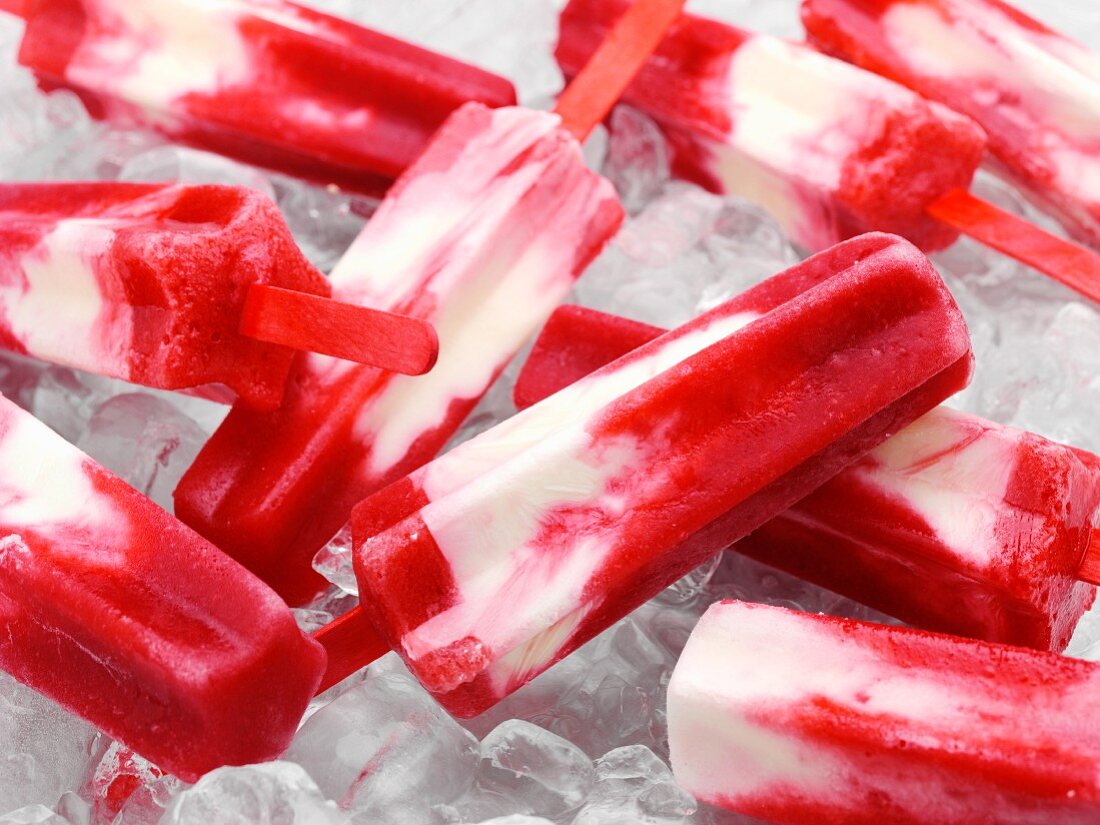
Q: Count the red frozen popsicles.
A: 9